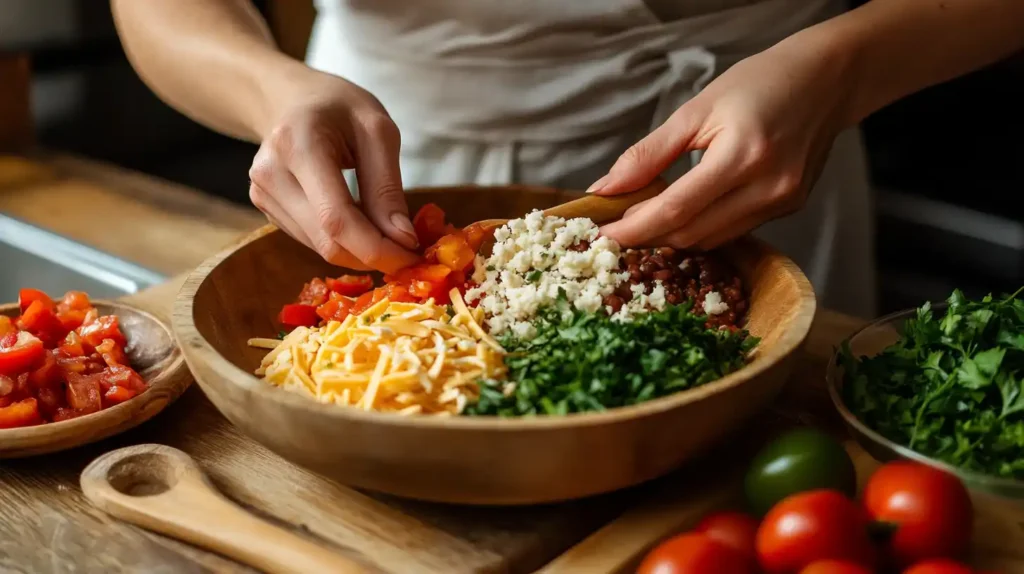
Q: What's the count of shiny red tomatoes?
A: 6